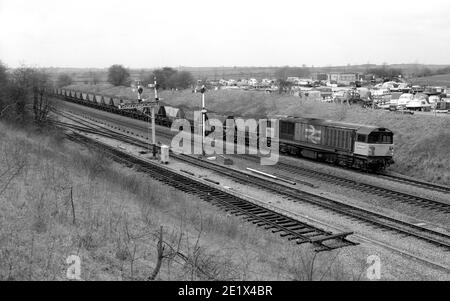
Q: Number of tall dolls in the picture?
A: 0